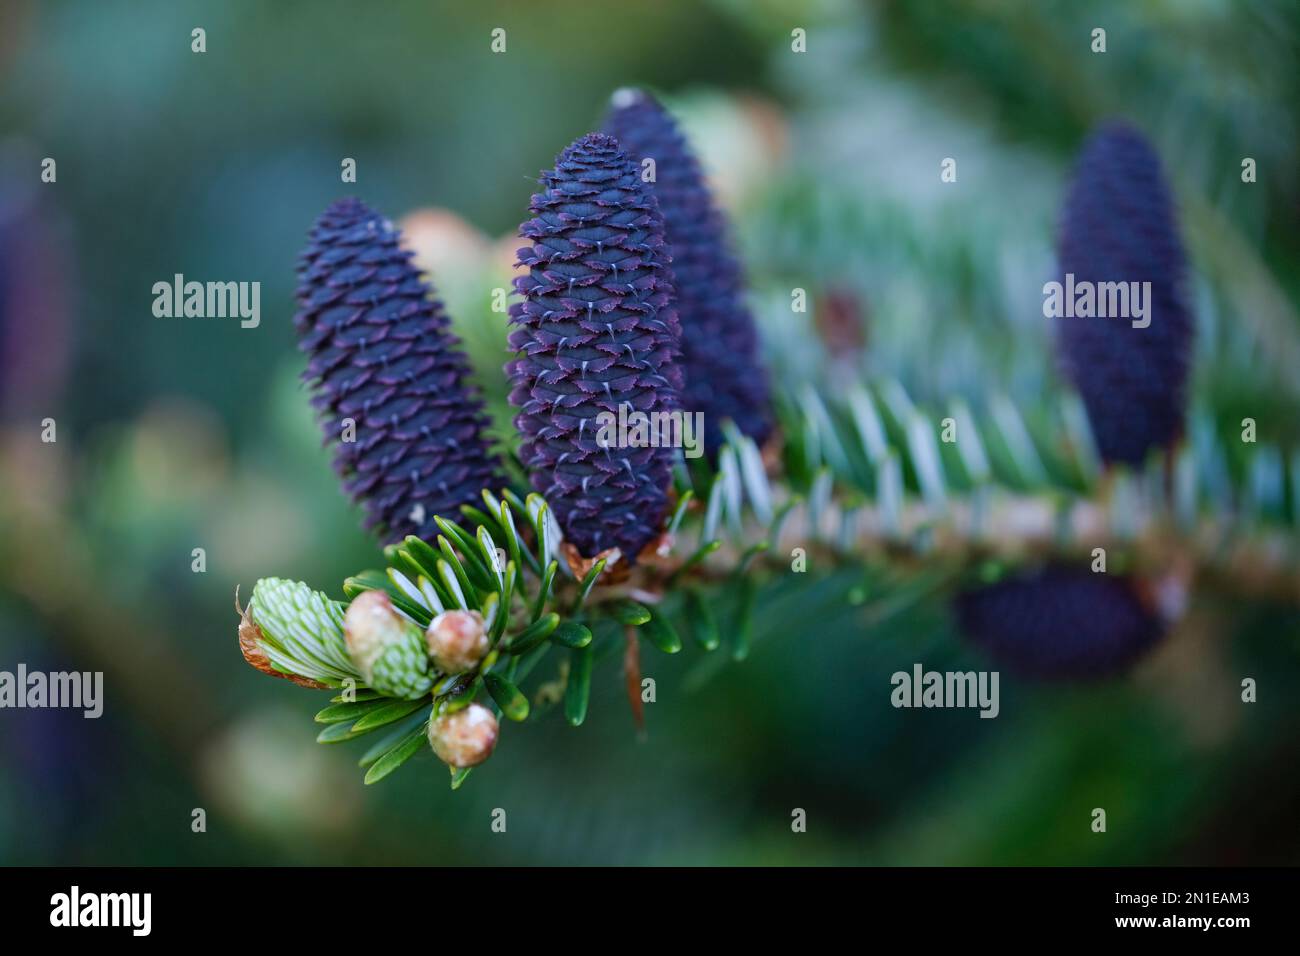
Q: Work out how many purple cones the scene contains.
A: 5